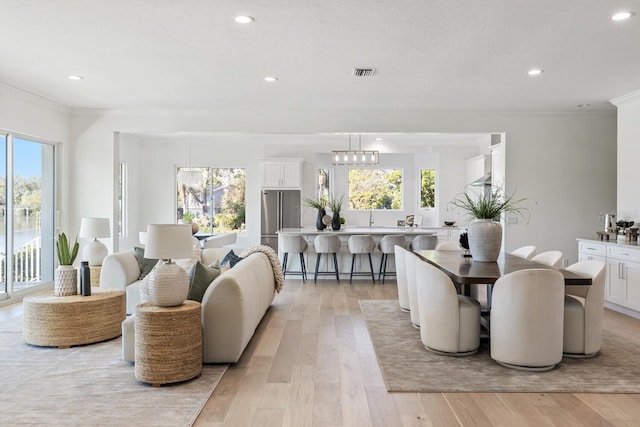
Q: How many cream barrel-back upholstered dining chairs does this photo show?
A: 8